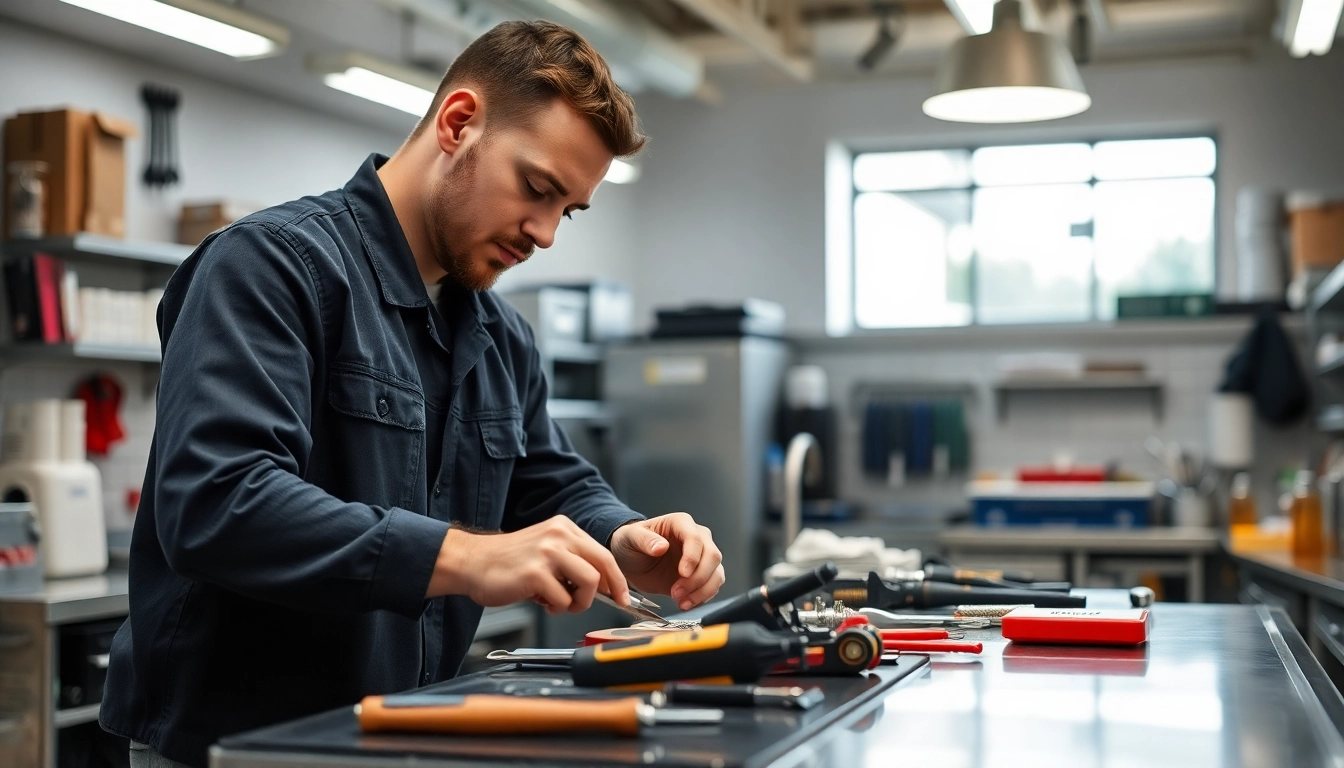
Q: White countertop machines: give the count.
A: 1